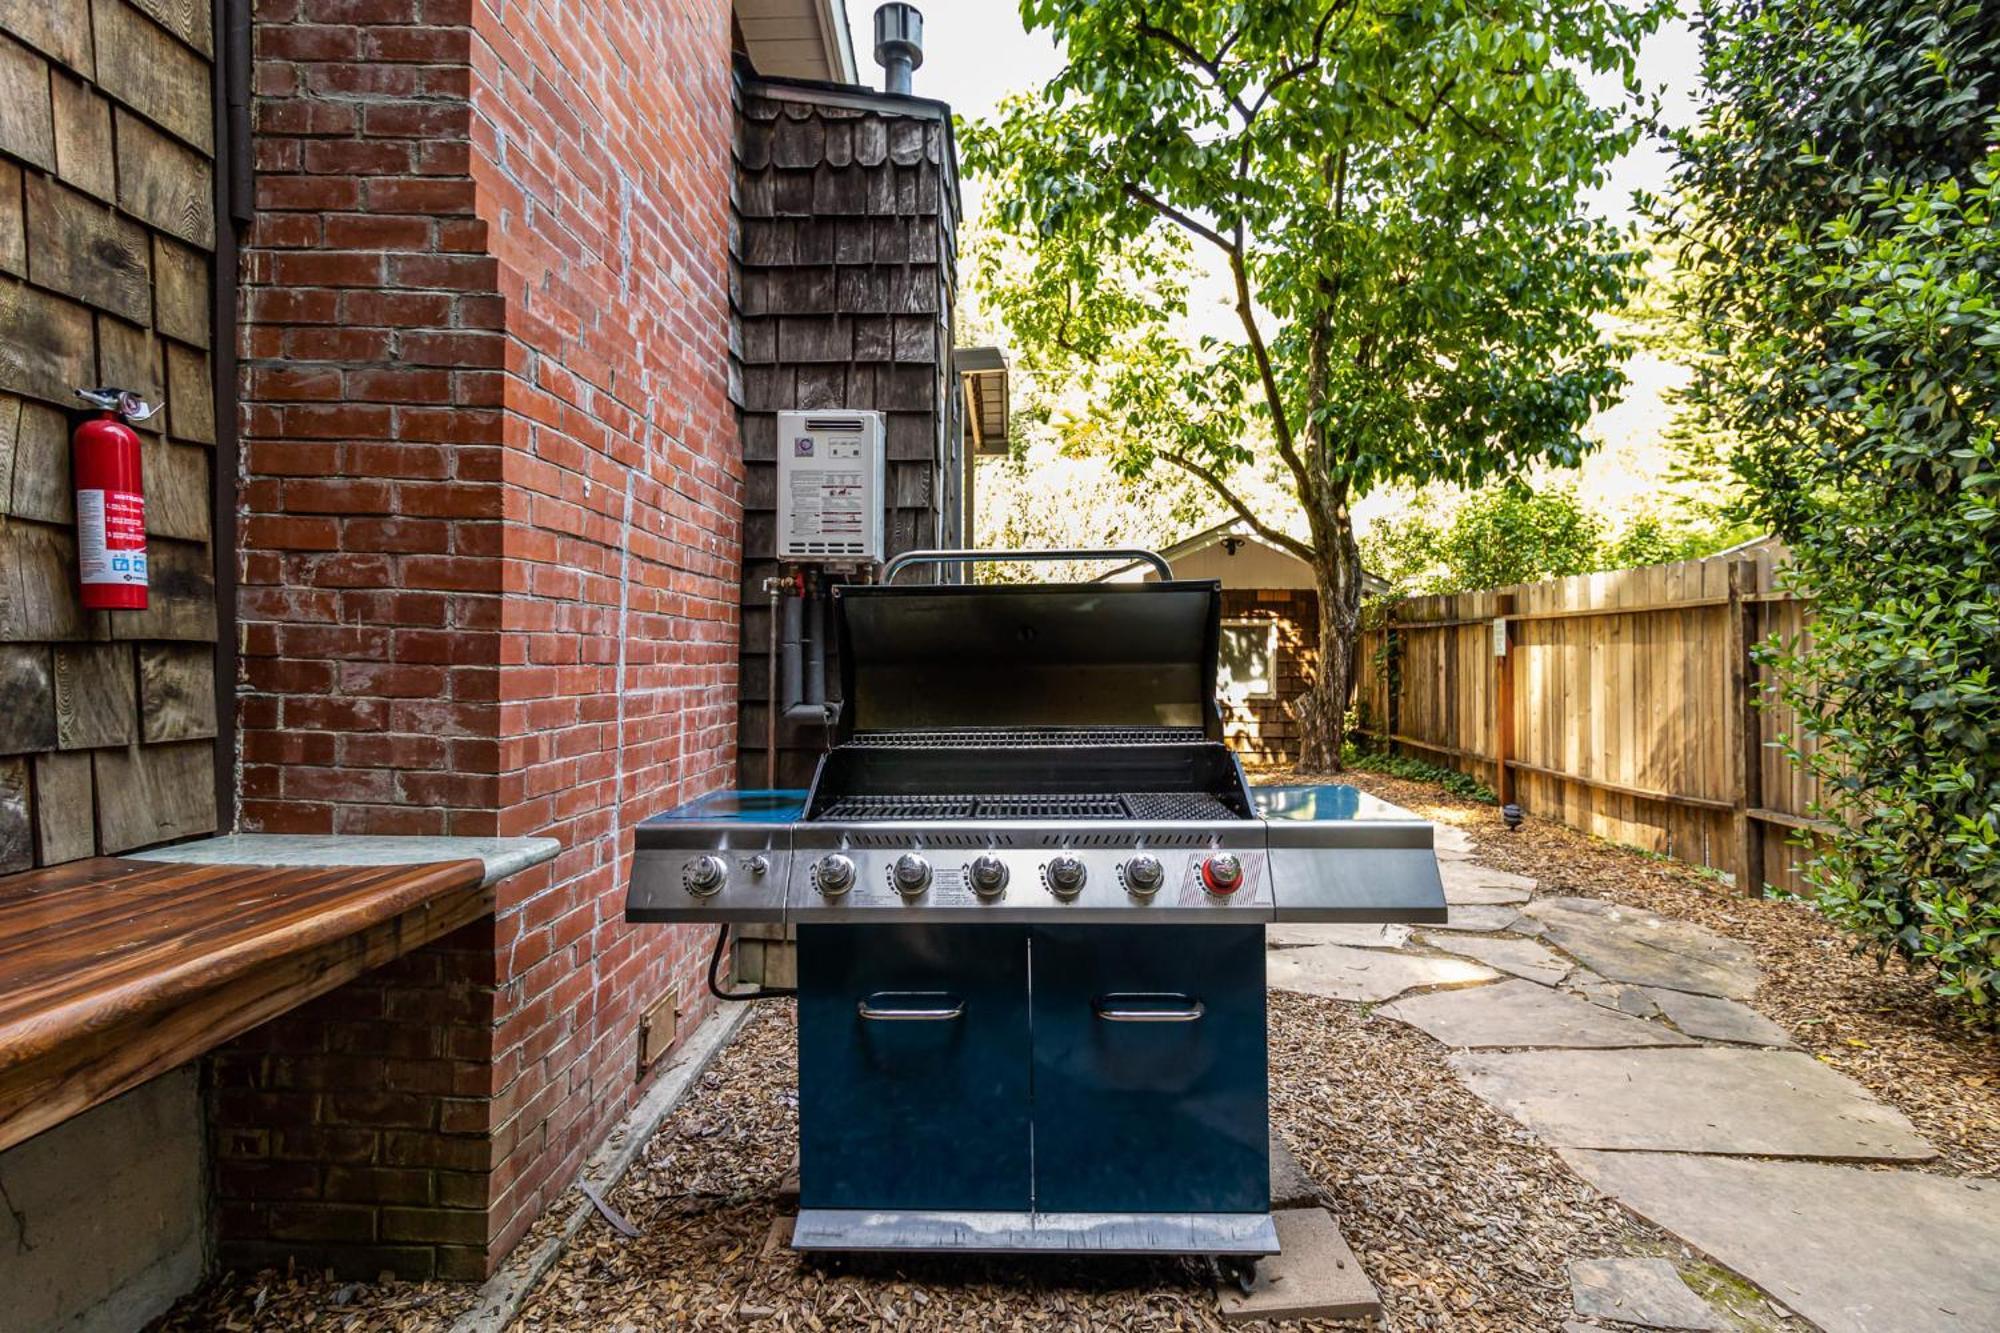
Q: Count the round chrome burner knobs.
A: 7